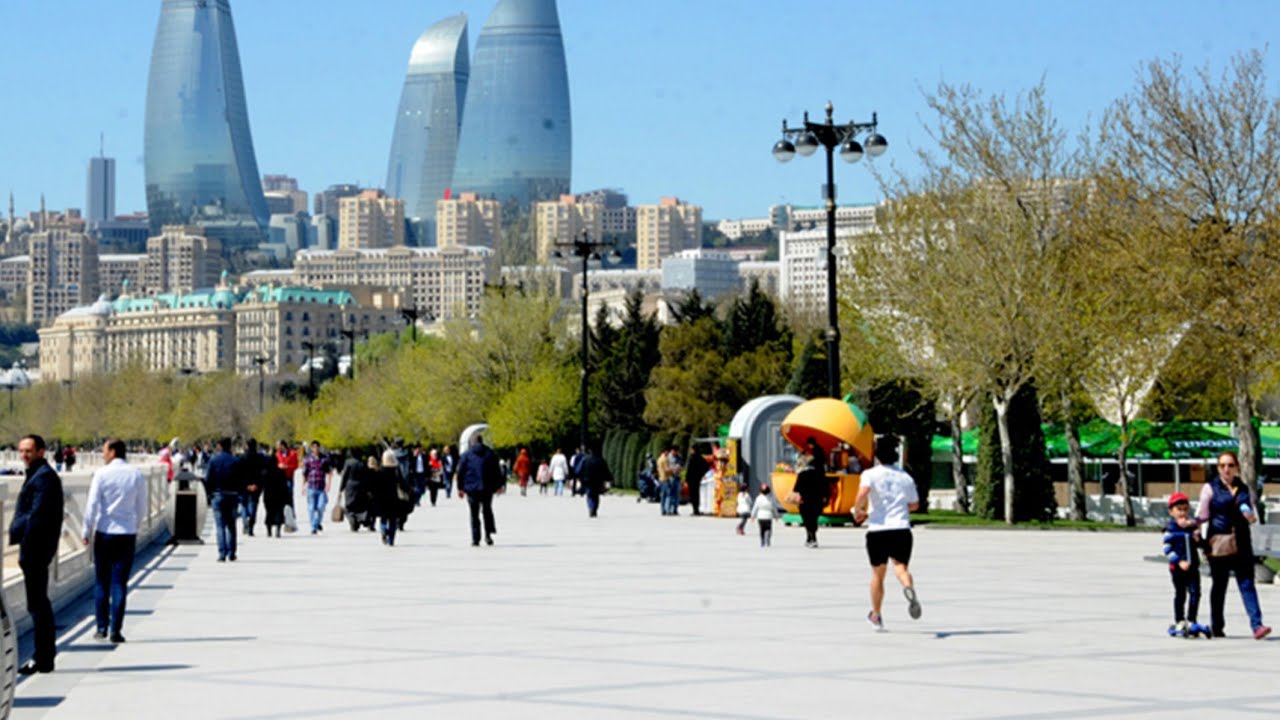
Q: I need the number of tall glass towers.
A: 3